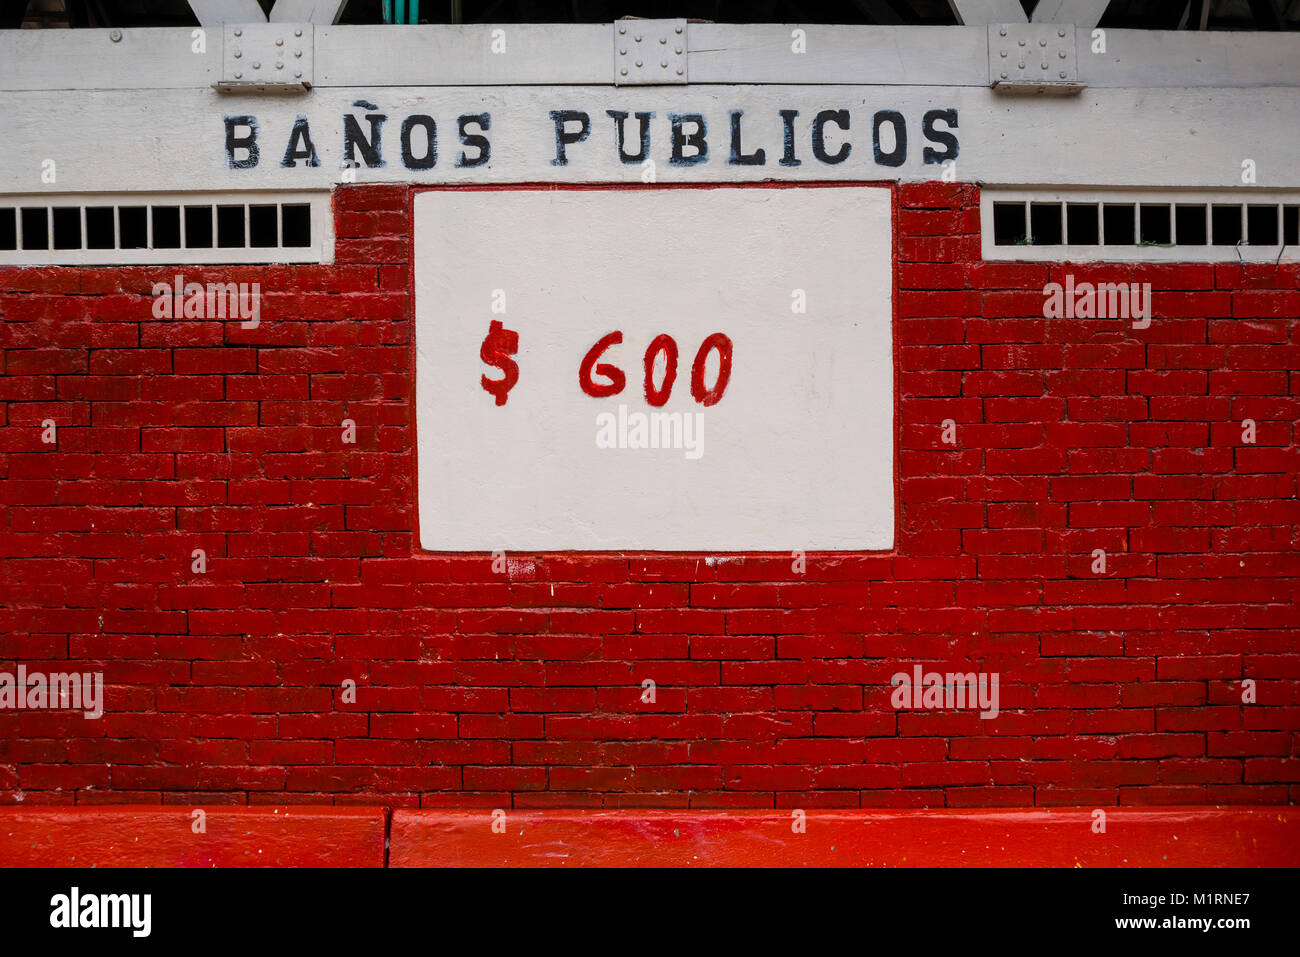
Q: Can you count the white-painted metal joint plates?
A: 3